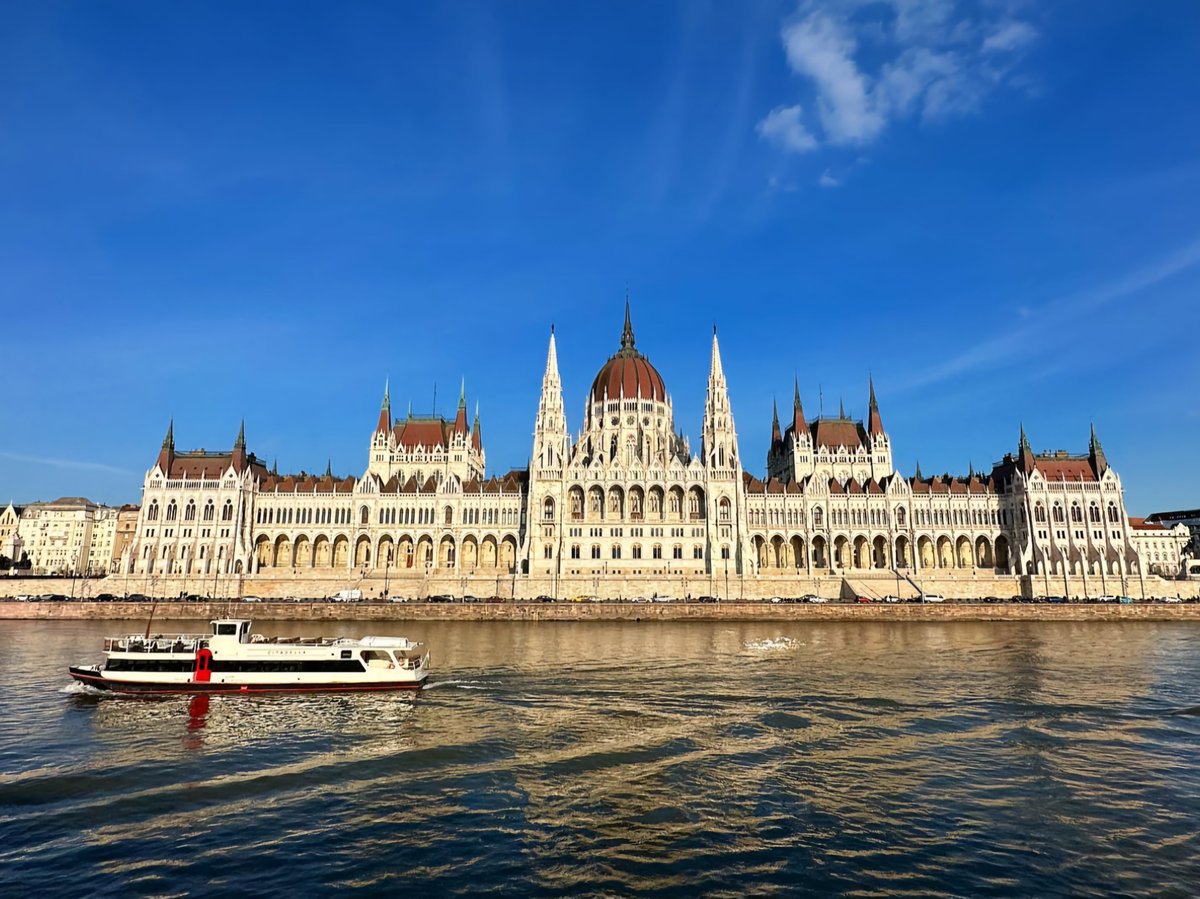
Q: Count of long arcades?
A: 2